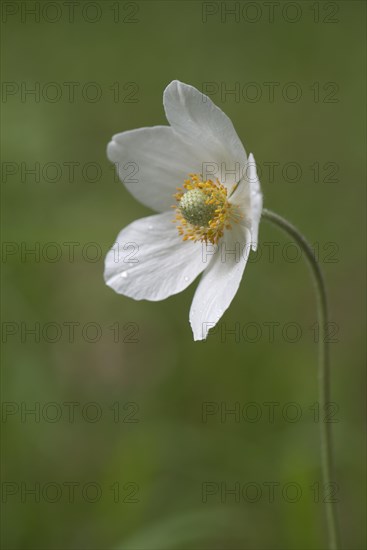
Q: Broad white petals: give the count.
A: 5